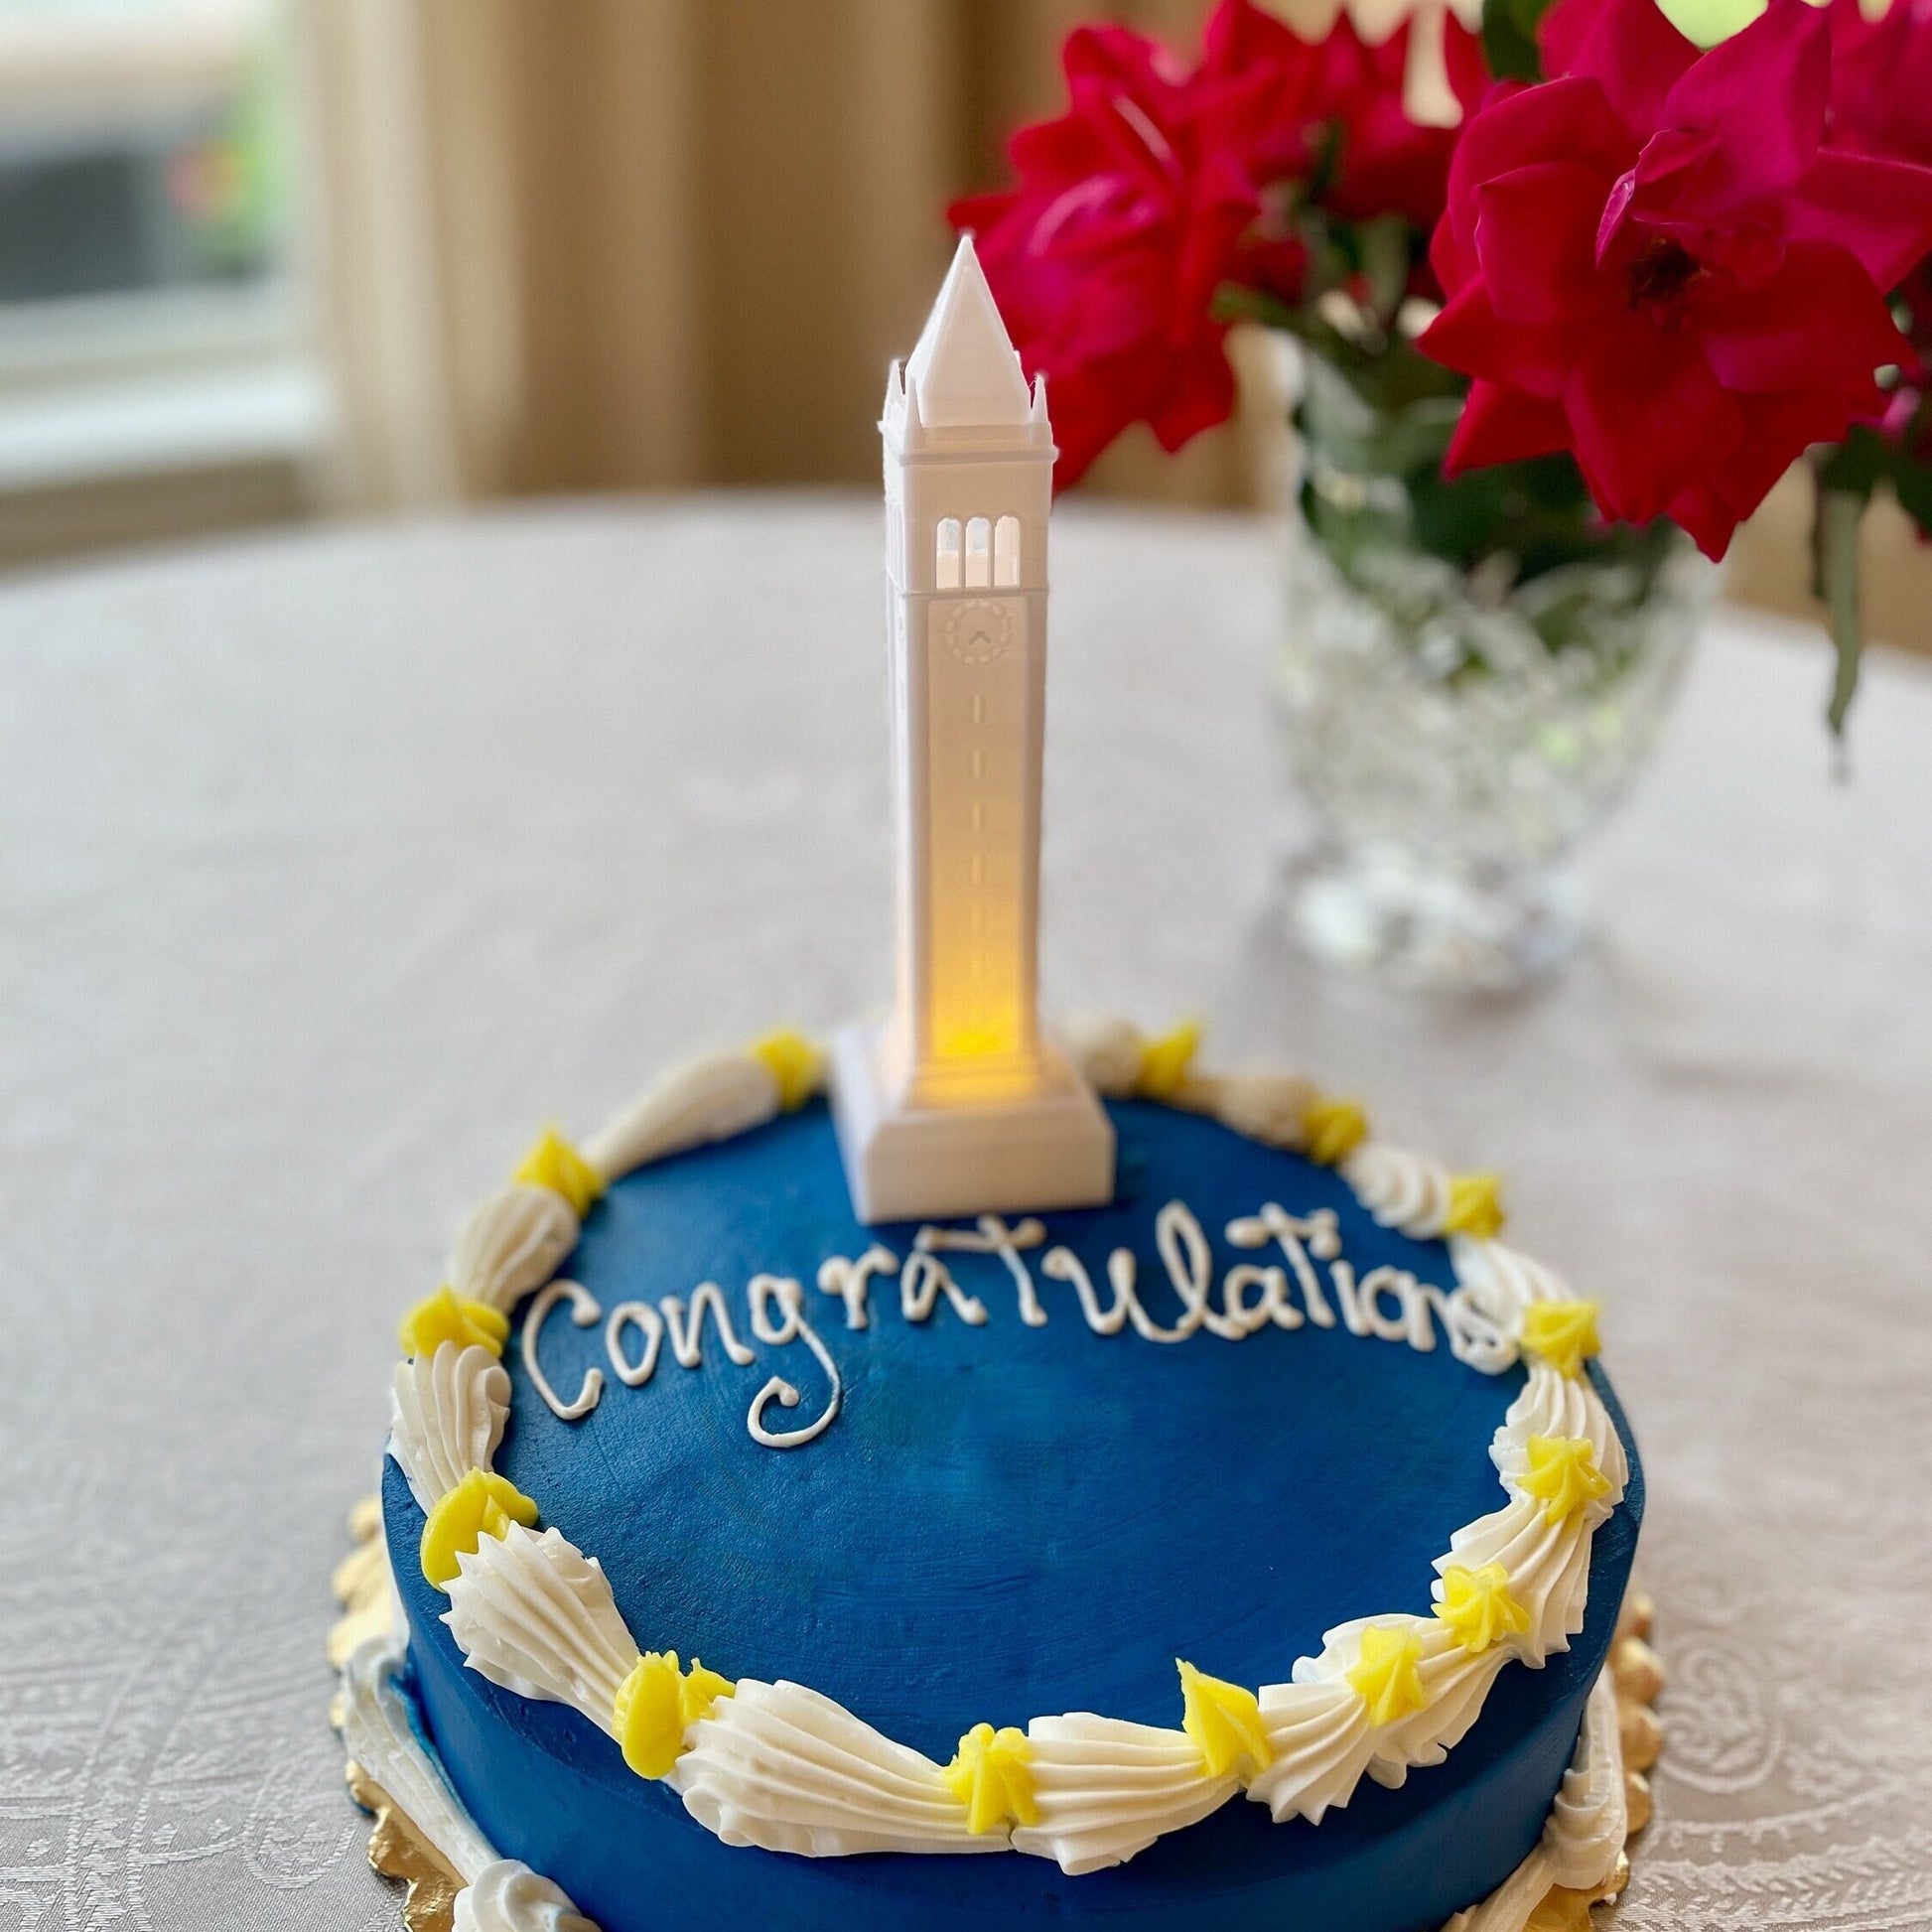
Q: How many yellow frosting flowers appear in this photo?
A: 14